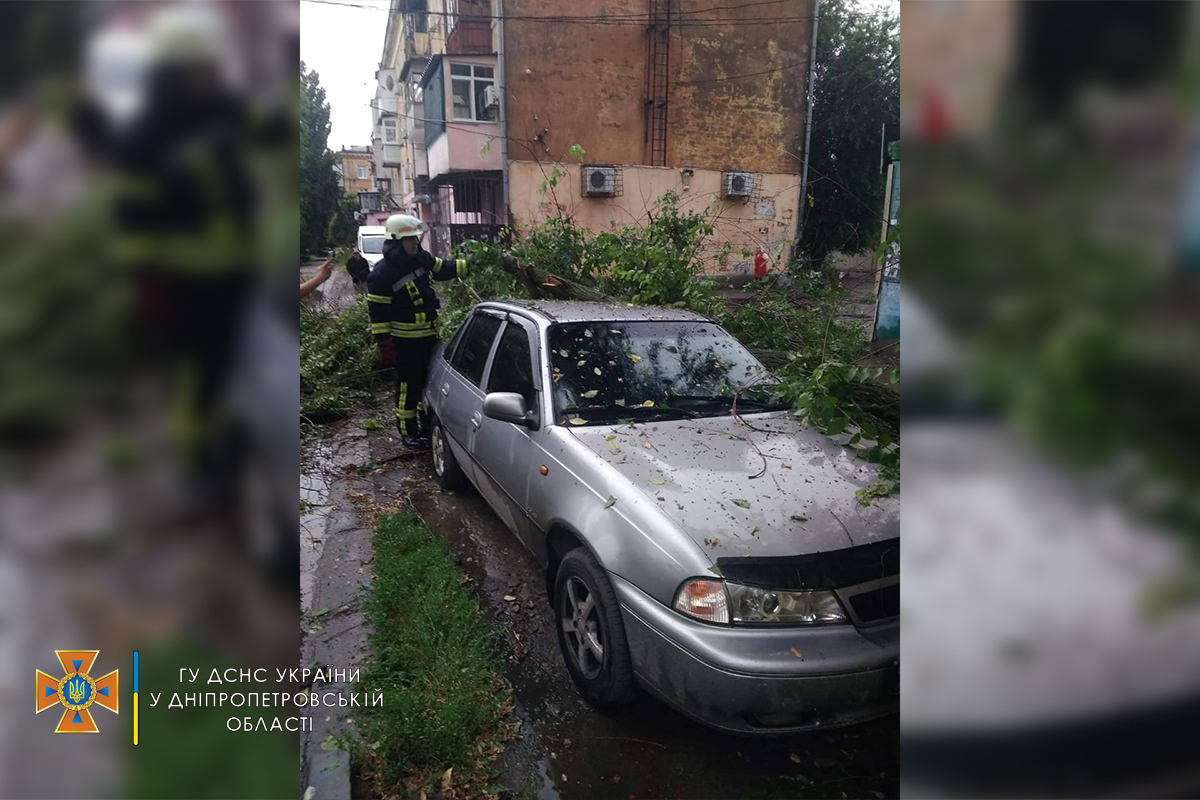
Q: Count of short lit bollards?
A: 0